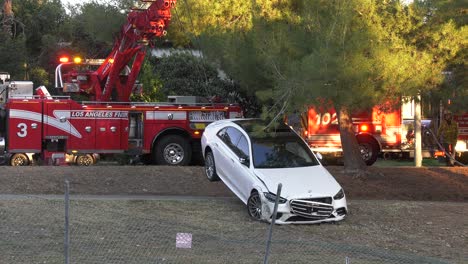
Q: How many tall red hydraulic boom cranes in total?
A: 1